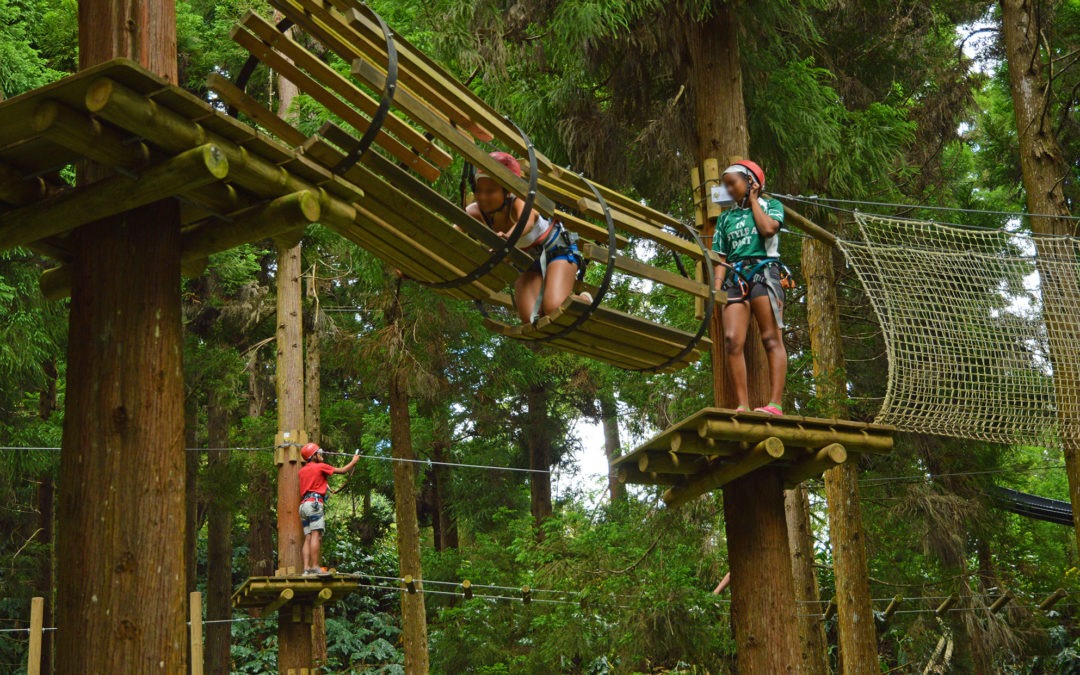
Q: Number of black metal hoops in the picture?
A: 4